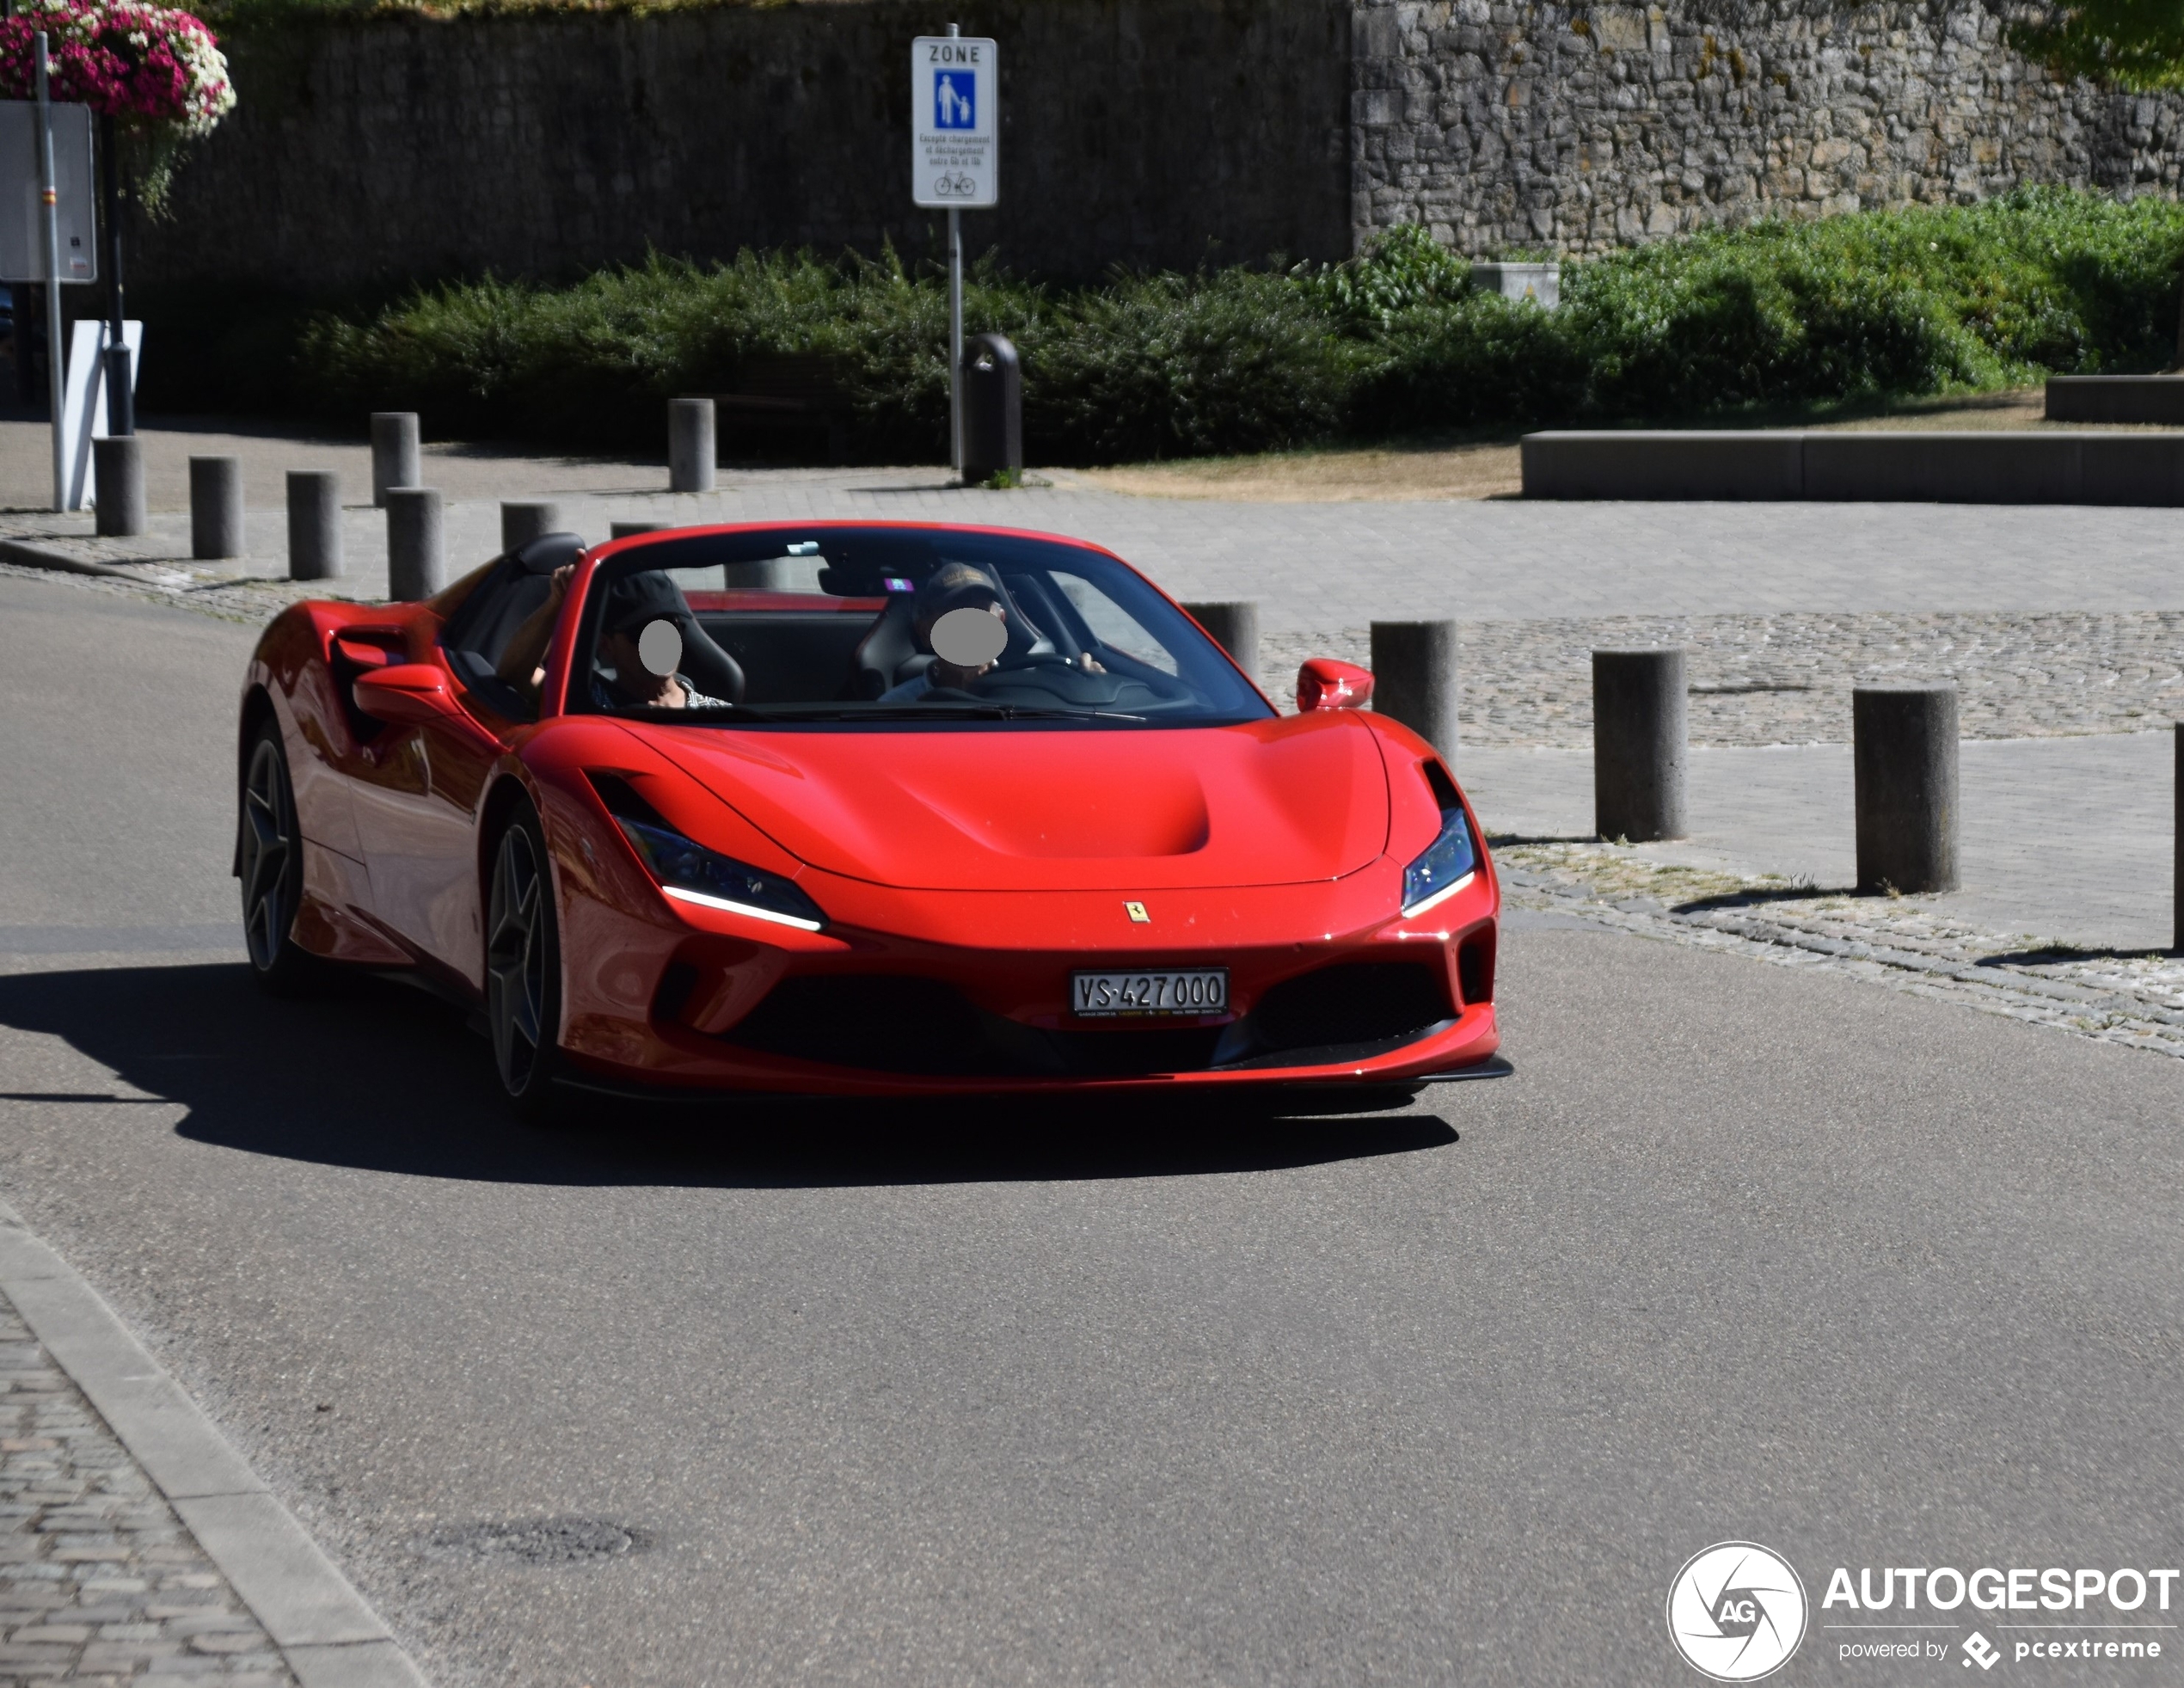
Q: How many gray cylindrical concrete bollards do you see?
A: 14